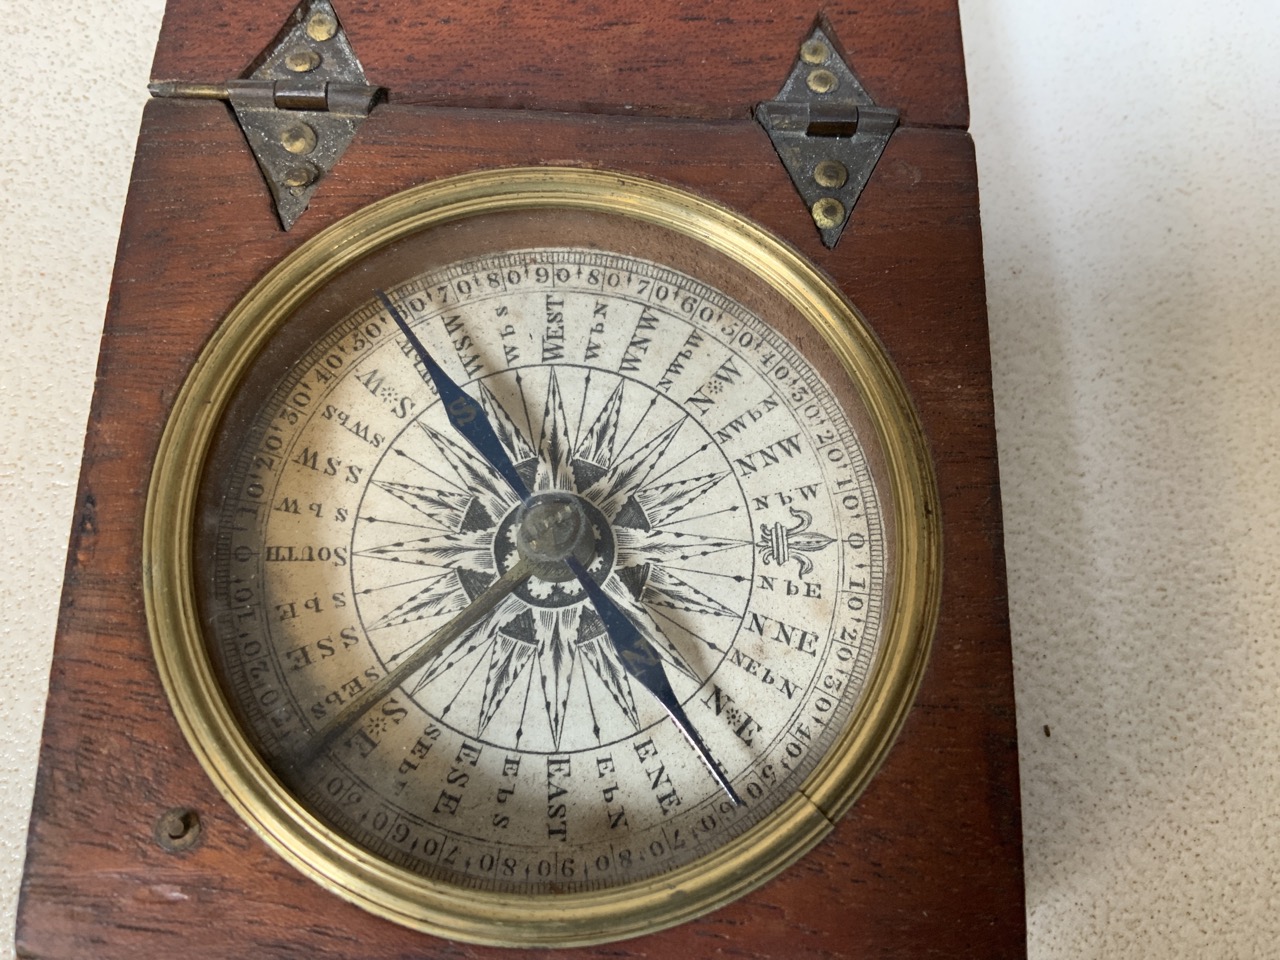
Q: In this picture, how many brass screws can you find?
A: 8